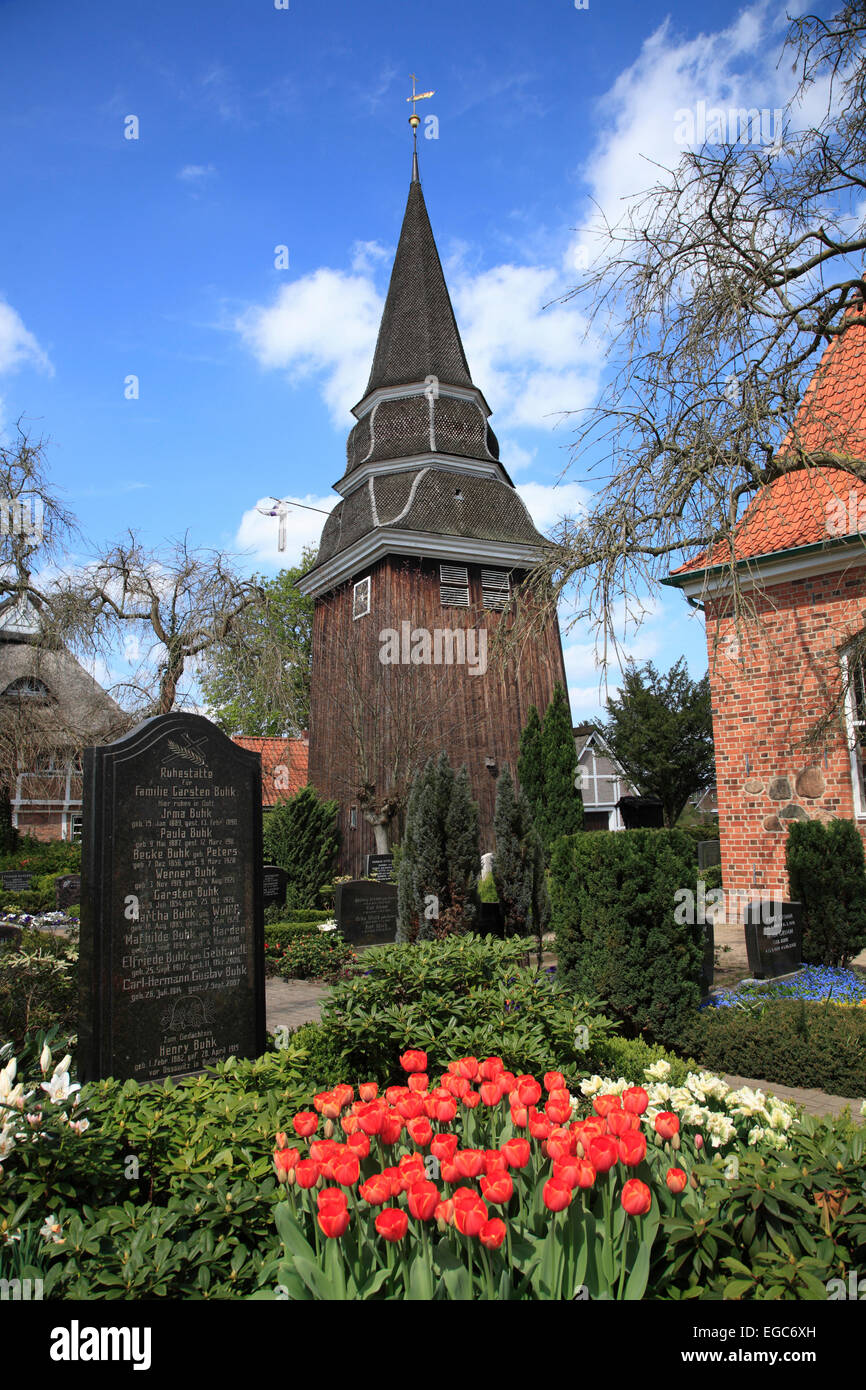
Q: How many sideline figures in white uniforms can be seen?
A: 0